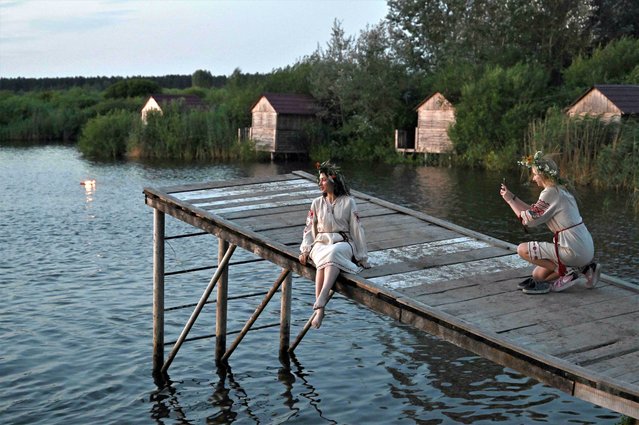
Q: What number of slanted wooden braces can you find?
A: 3